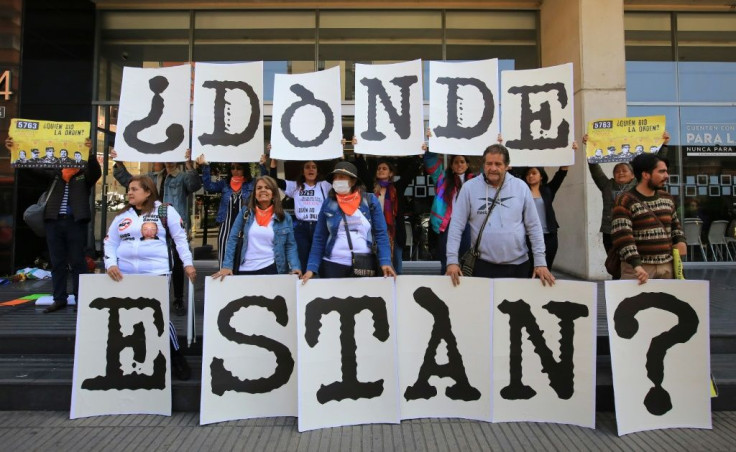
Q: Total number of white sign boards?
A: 12